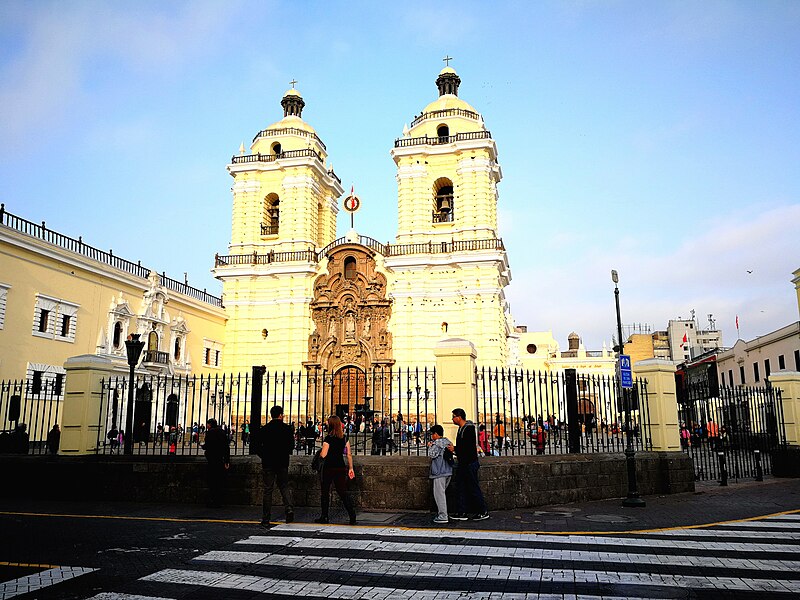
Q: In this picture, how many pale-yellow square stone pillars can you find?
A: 4